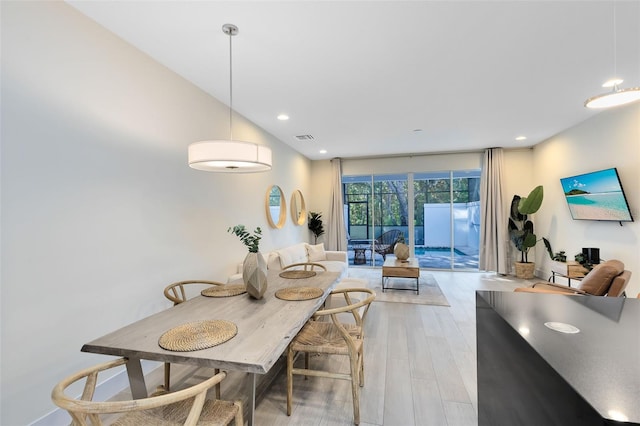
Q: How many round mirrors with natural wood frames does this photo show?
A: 2